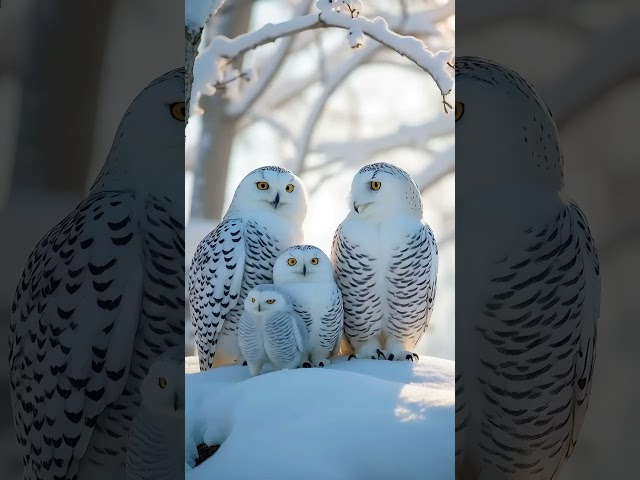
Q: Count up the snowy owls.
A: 4